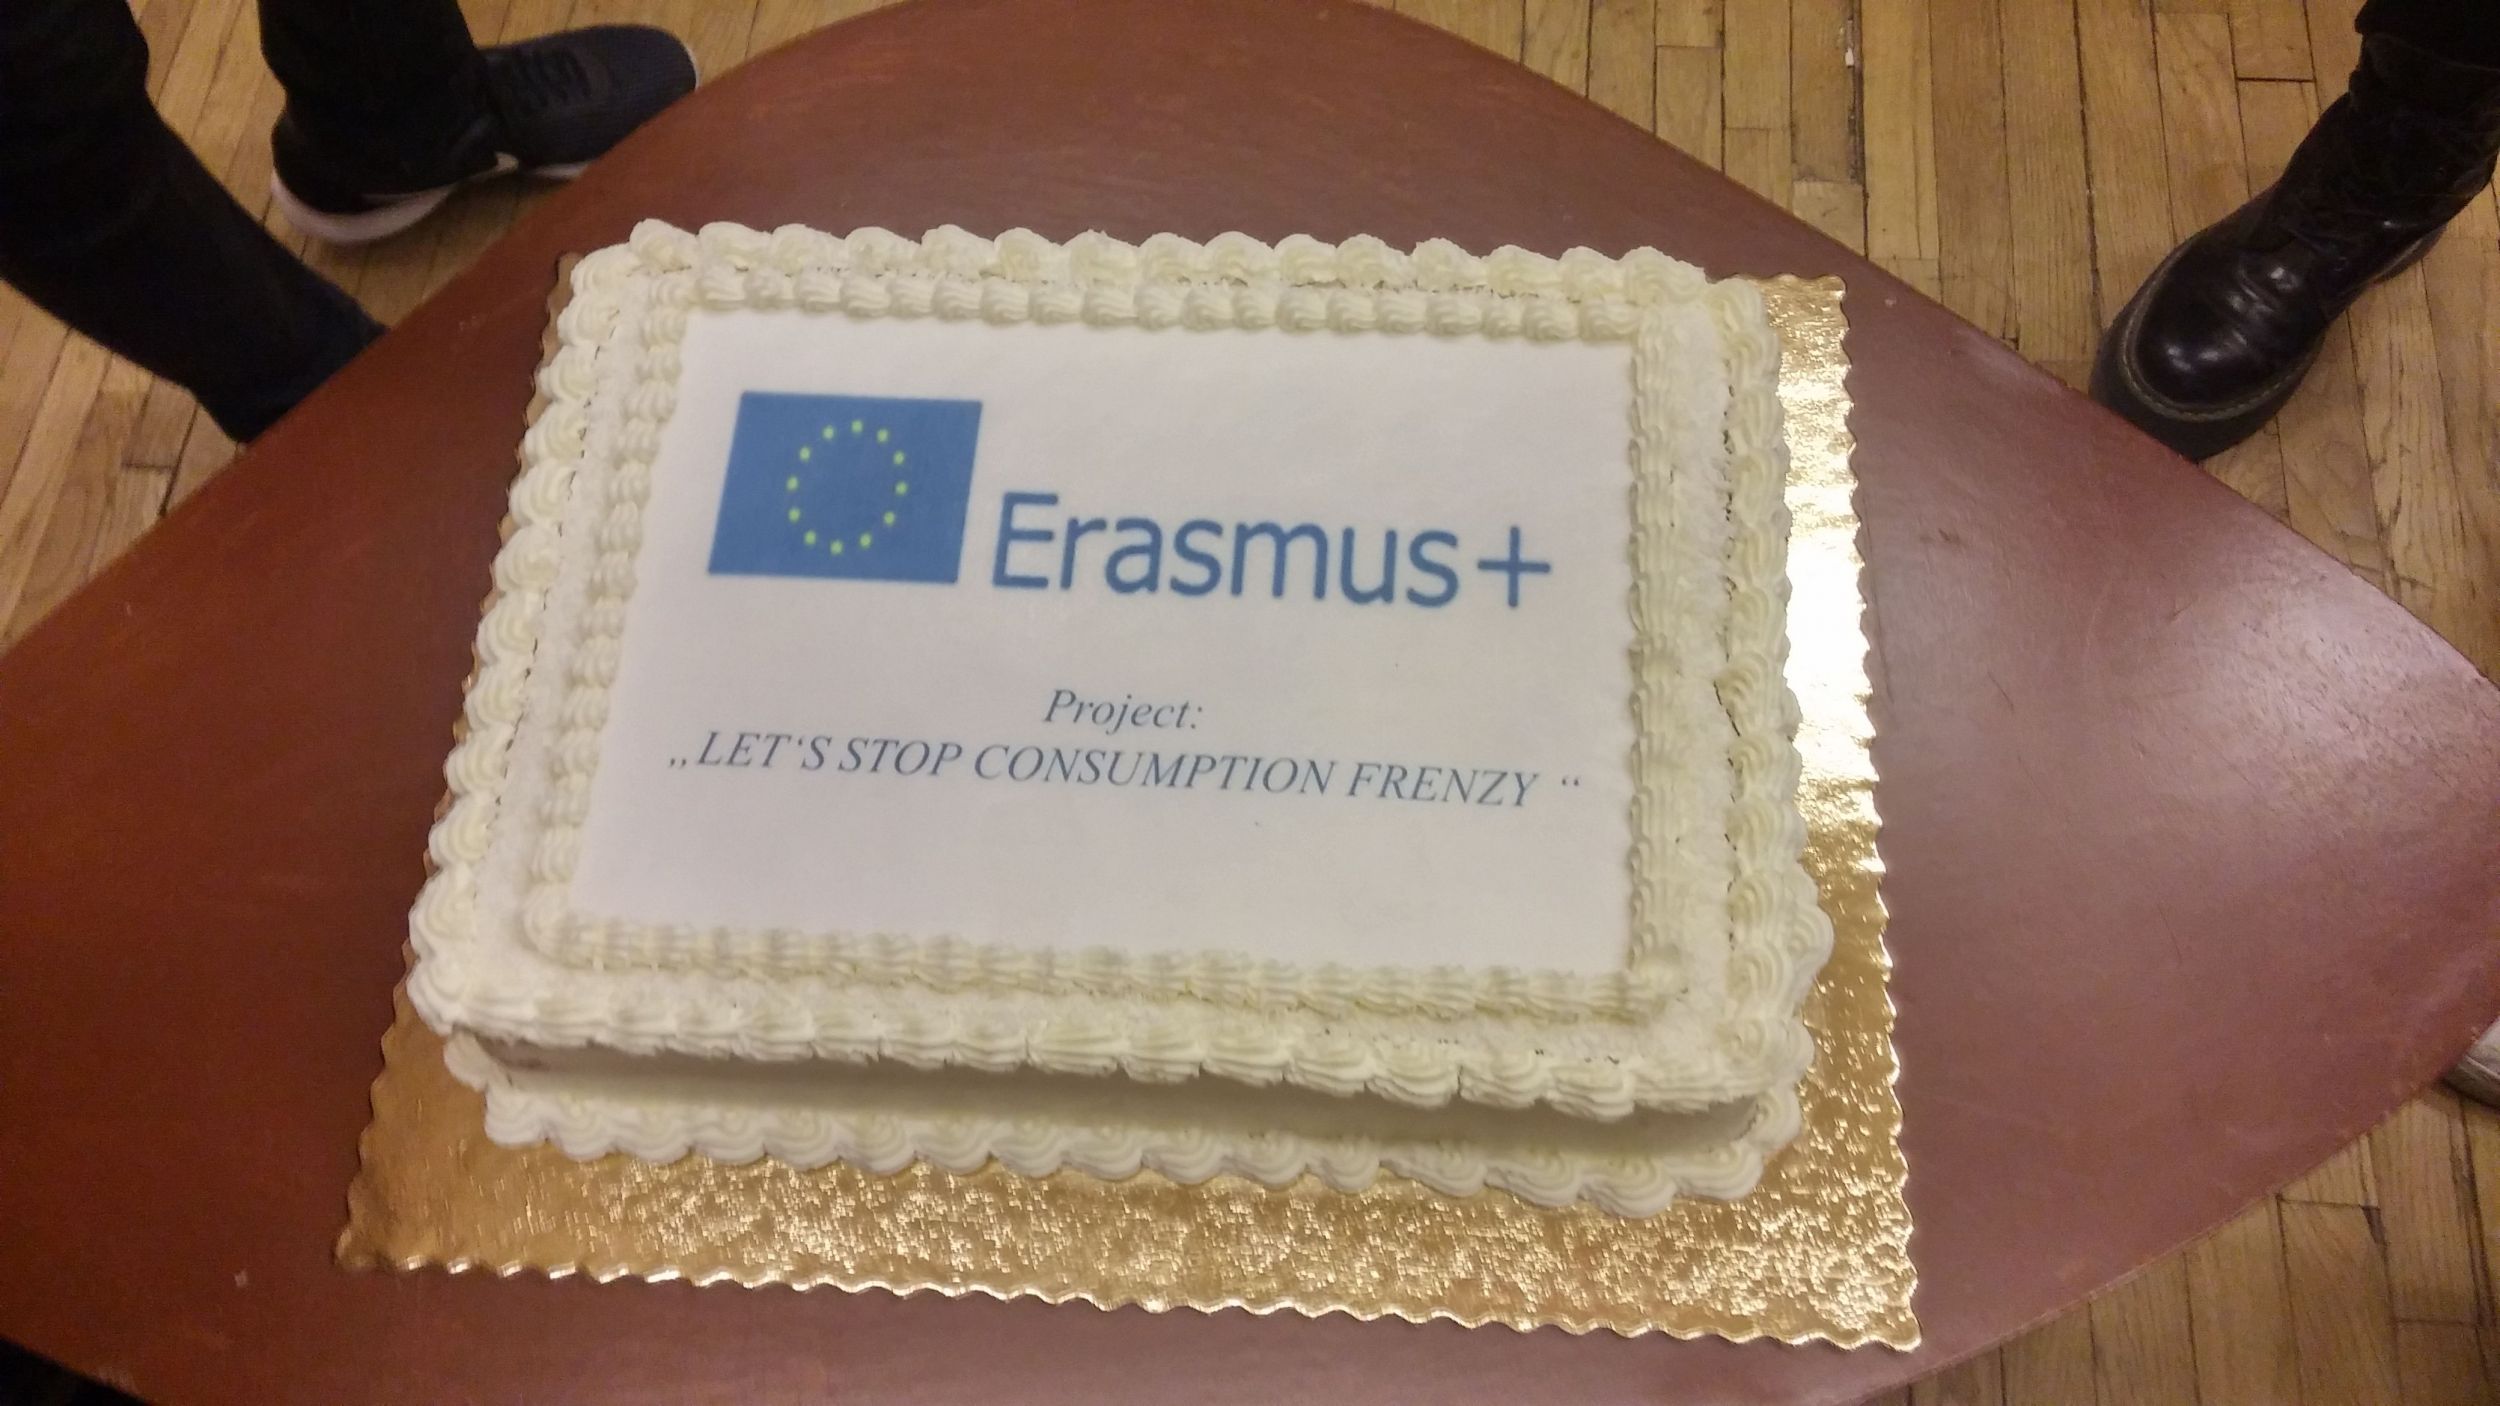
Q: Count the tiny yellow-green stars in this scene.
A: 12